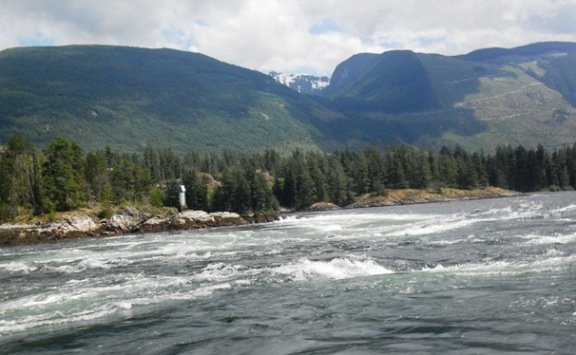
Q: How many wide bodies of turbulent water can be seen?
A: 1